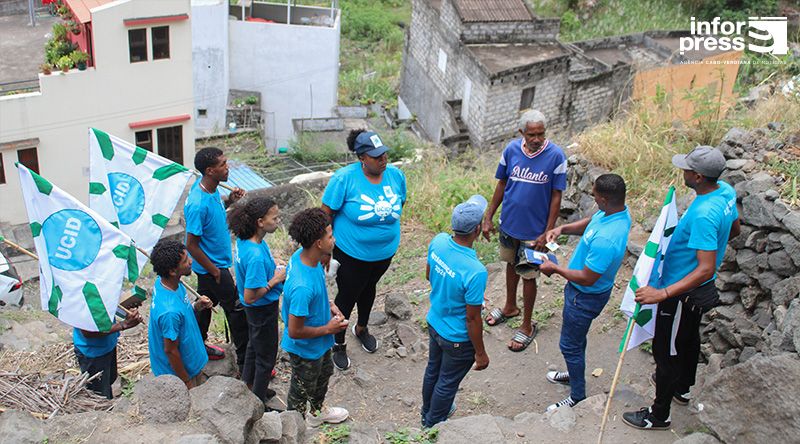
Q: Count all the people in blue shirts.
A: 10